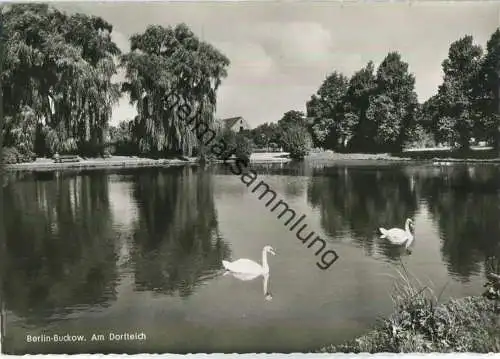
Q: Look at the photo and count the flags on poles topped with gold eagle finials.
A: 0